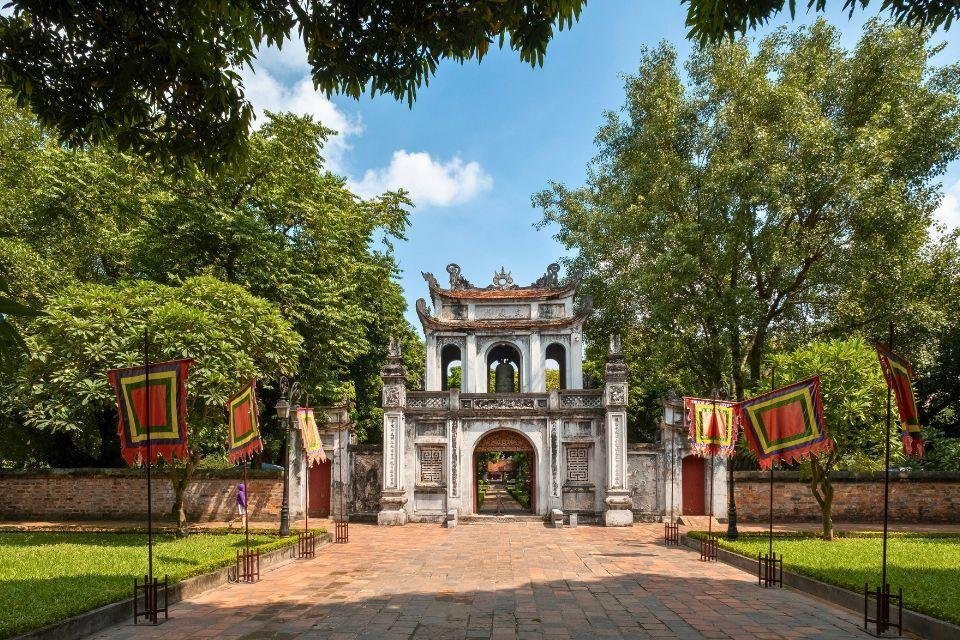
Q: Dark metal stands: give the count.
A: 8